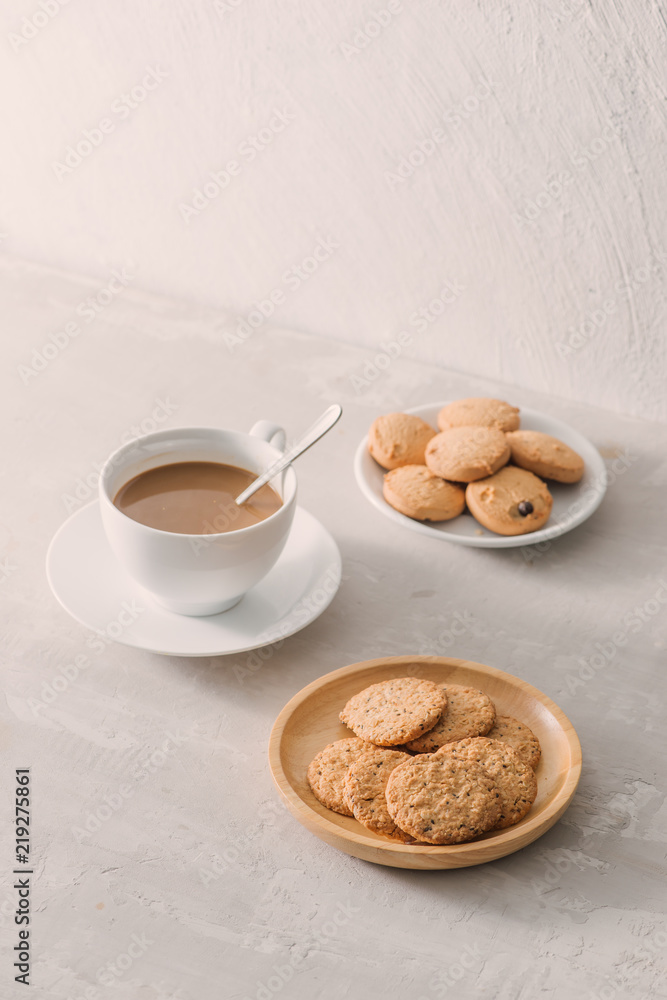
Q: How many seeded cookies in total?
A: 7